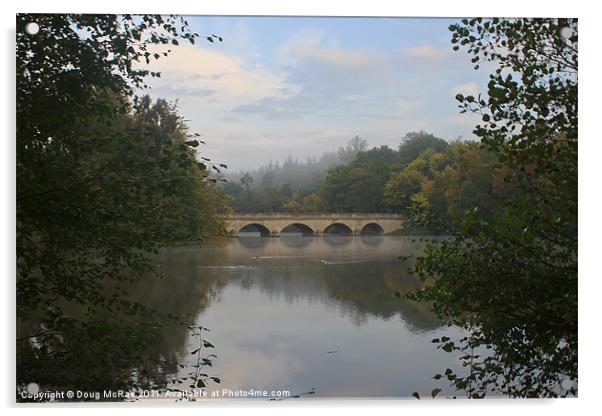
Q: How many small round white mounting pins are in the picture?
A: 4